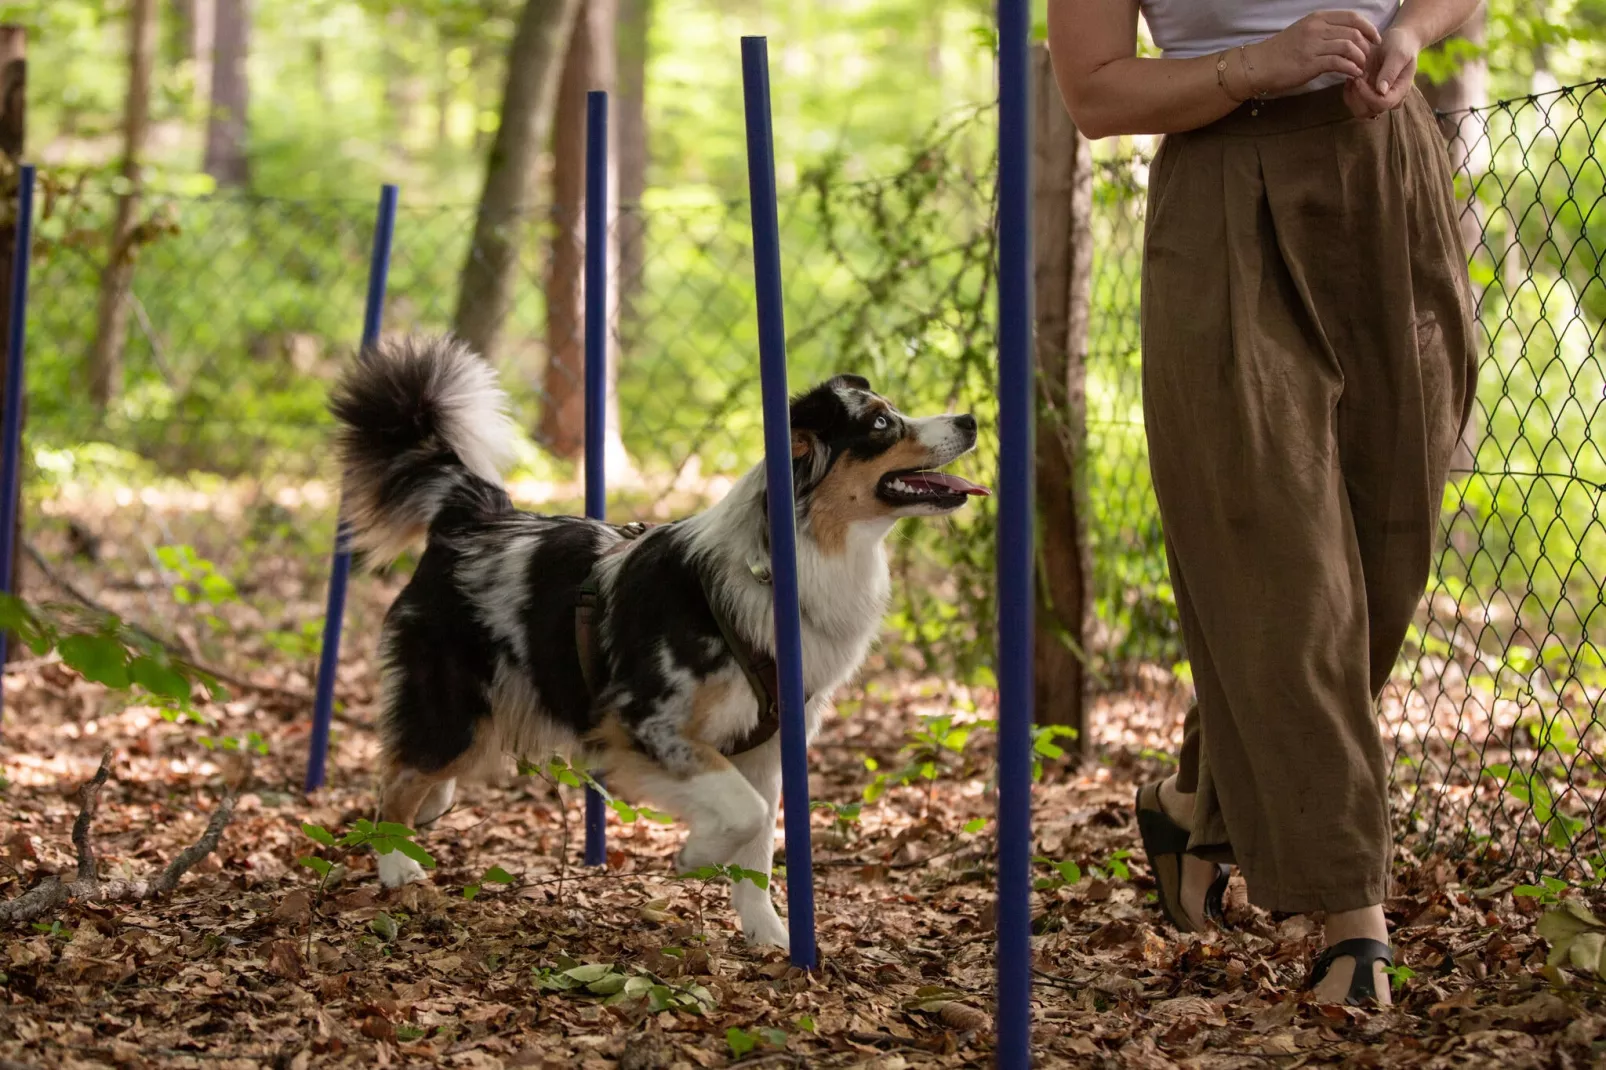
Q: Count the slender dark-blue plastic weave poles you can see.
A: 5